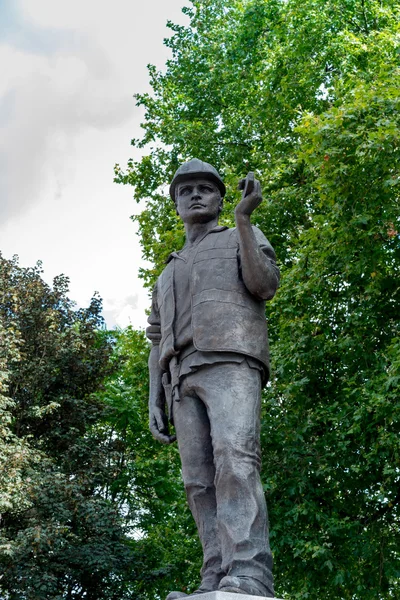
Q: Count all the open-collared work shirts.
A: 1